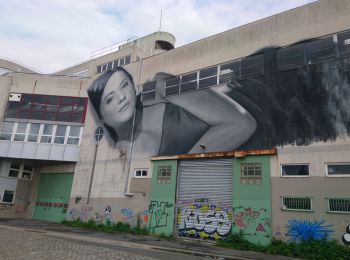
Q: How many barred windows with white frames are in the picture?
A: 2